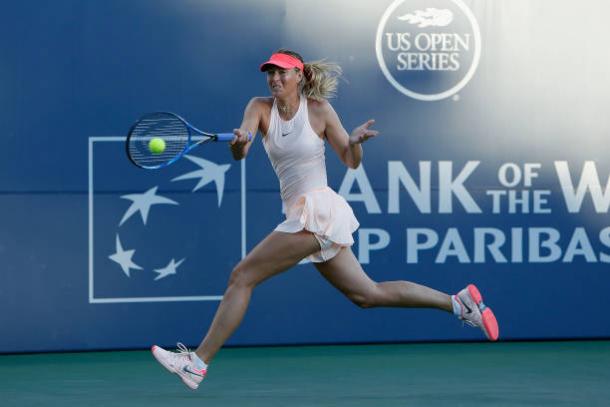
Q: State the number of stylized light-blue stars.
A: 4